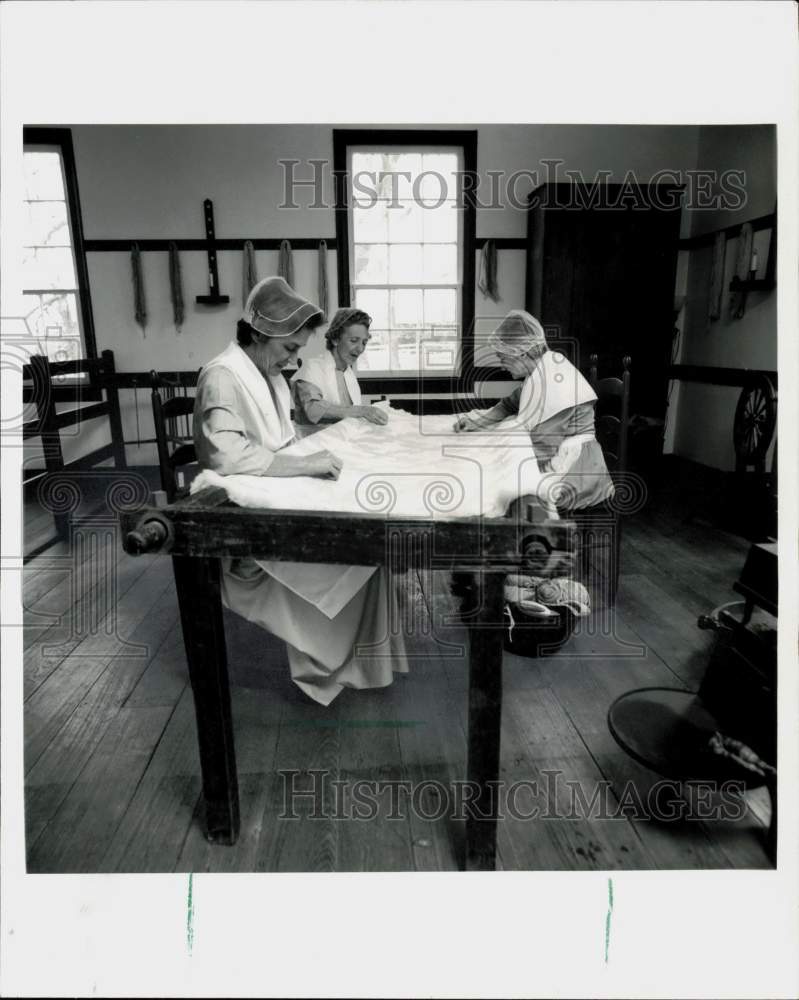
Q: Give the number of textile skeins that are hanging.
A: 8